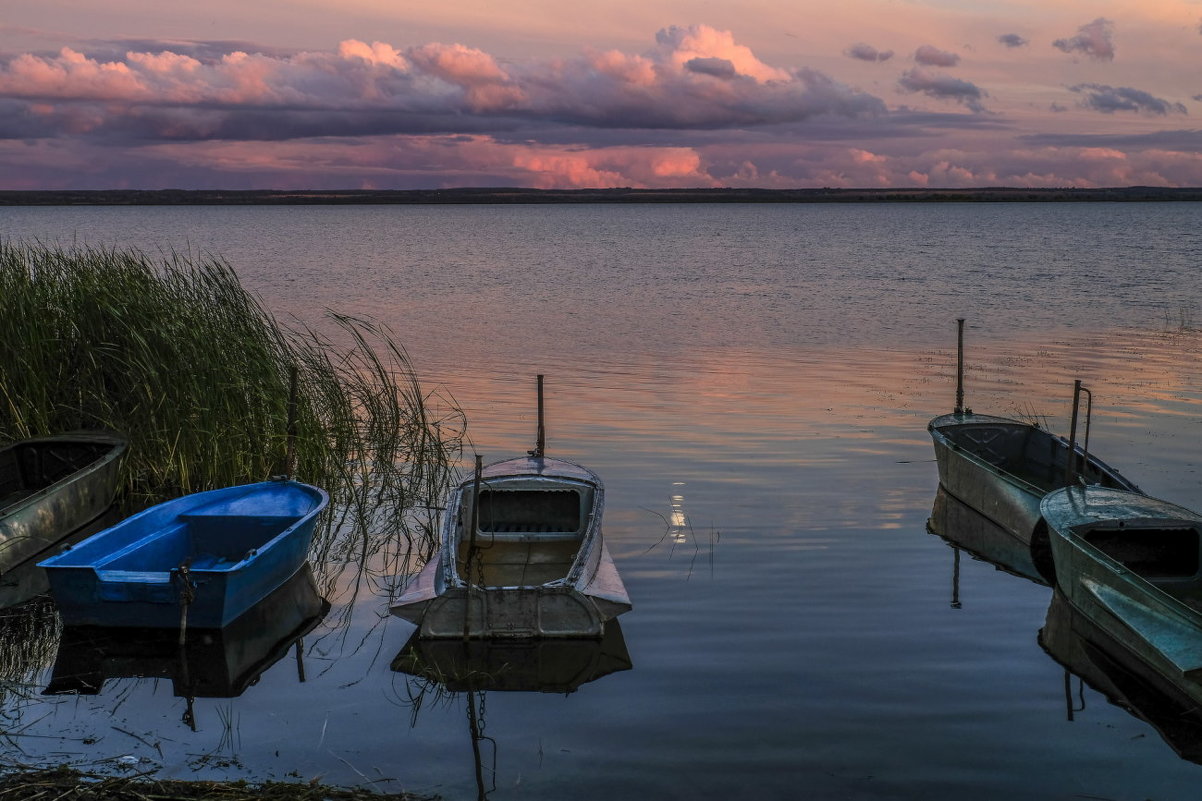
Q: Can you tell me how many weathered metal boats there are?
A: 4